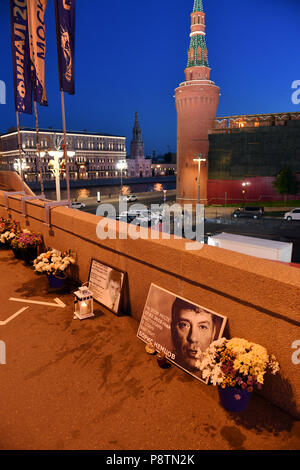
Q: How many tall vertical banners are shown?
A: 3